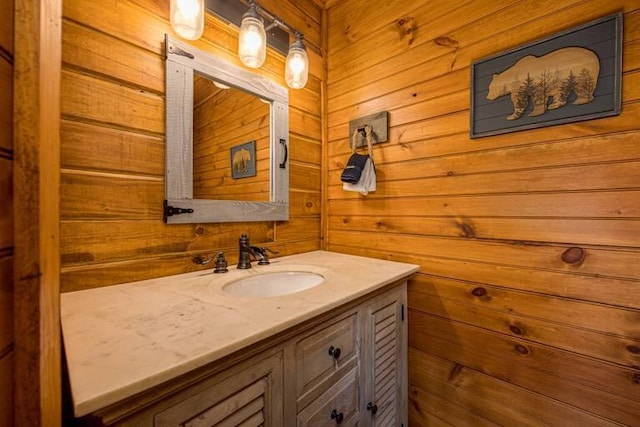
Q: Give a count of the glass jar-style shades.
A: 3